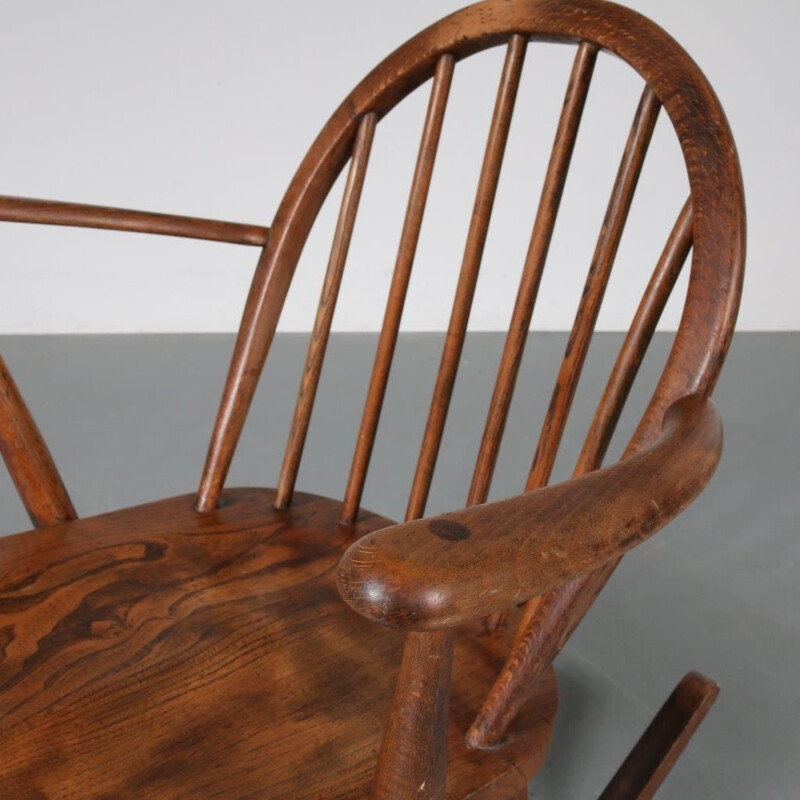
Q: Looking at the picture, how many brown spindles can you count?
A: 6